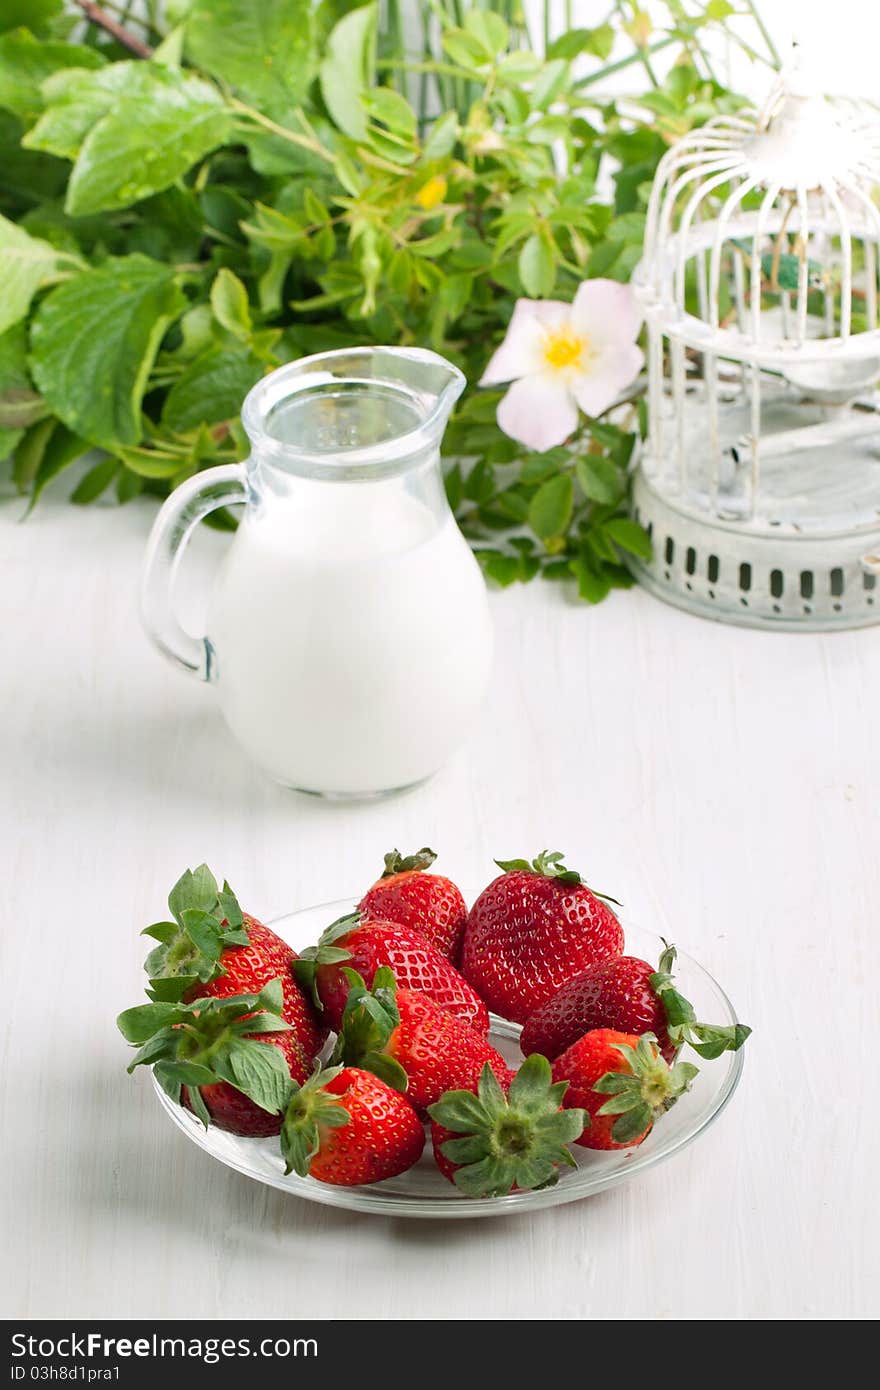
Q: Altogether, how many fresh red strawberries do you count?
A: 10